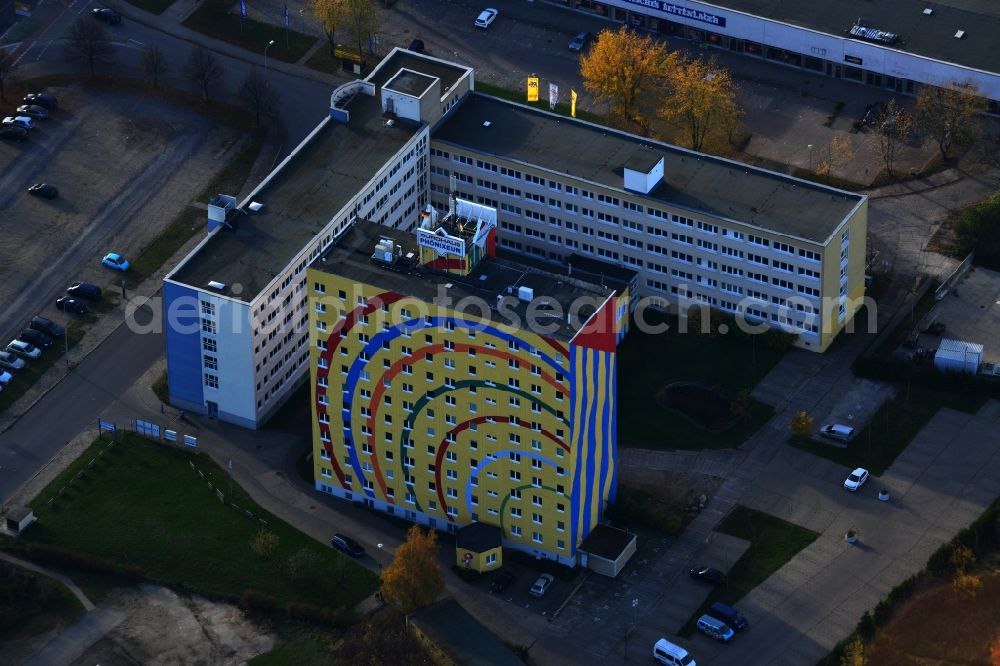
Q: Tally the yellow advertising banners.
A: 2